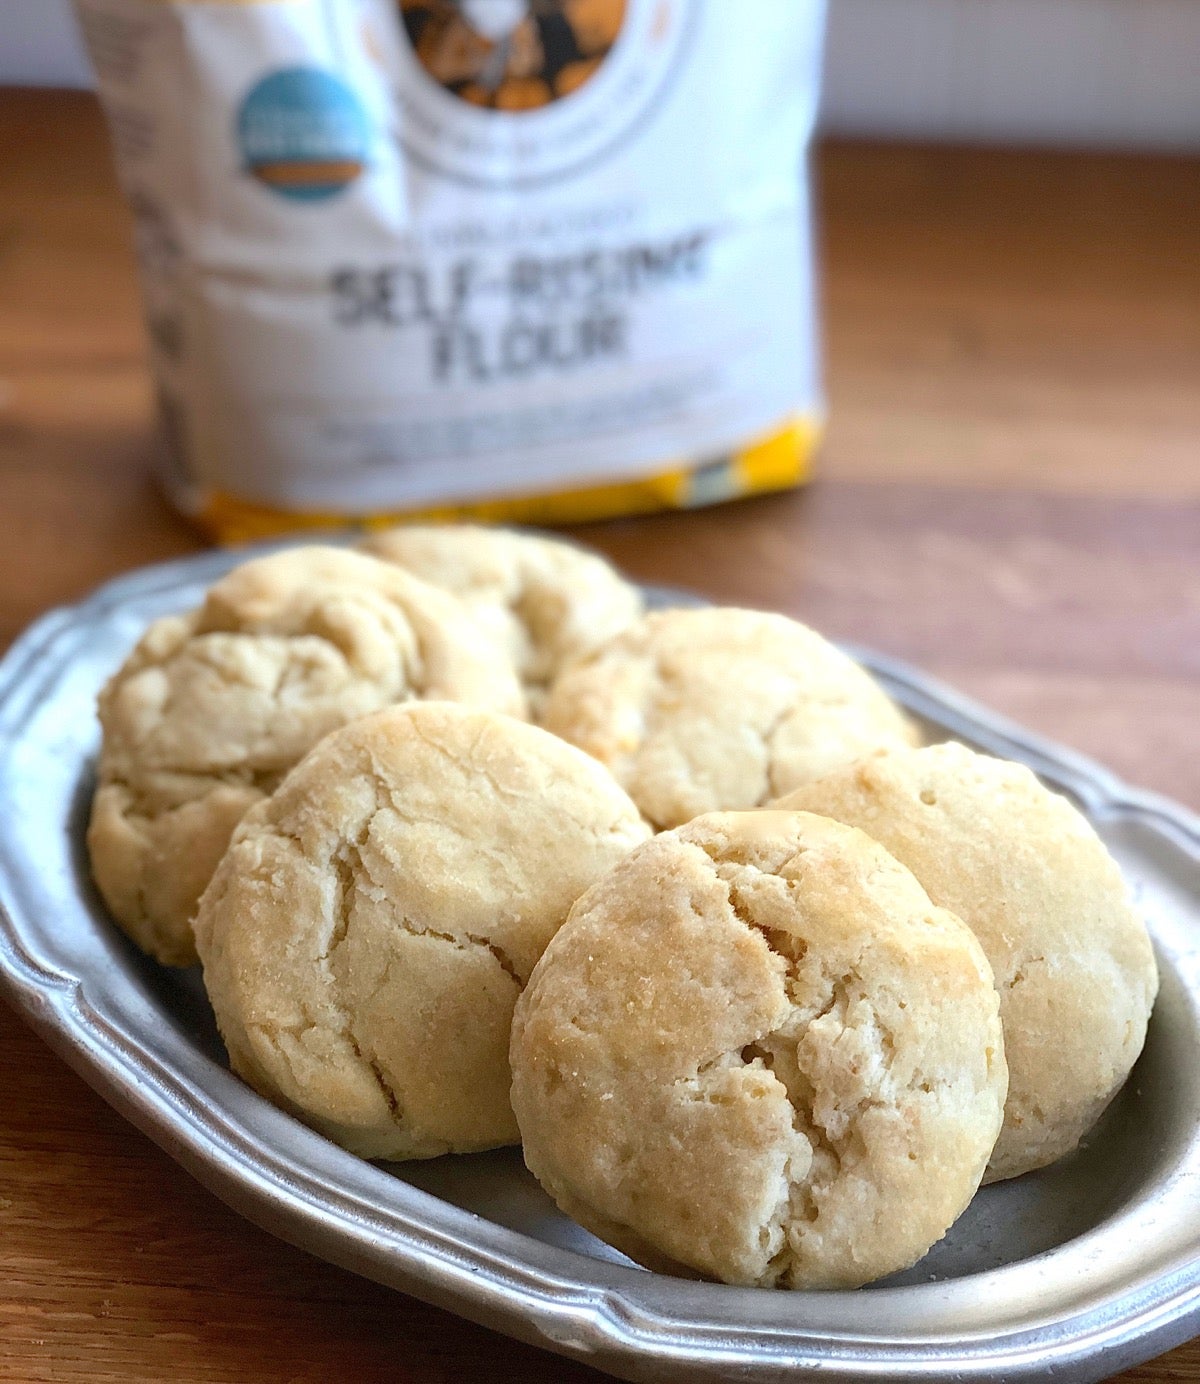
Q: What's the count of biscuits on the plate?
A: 6